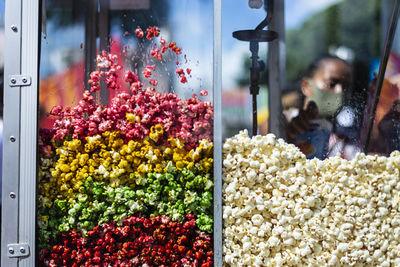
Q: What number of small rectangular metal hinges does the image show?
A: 2